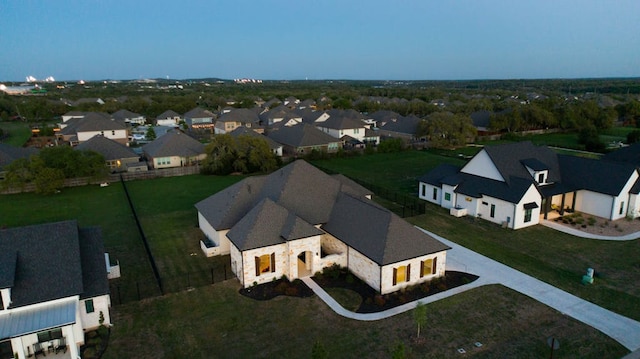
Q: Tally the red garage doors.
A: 0